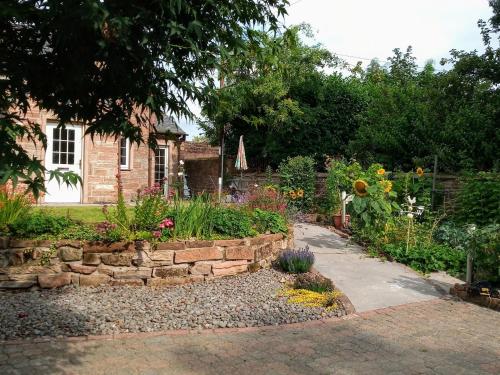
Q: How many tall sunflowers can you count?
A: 4